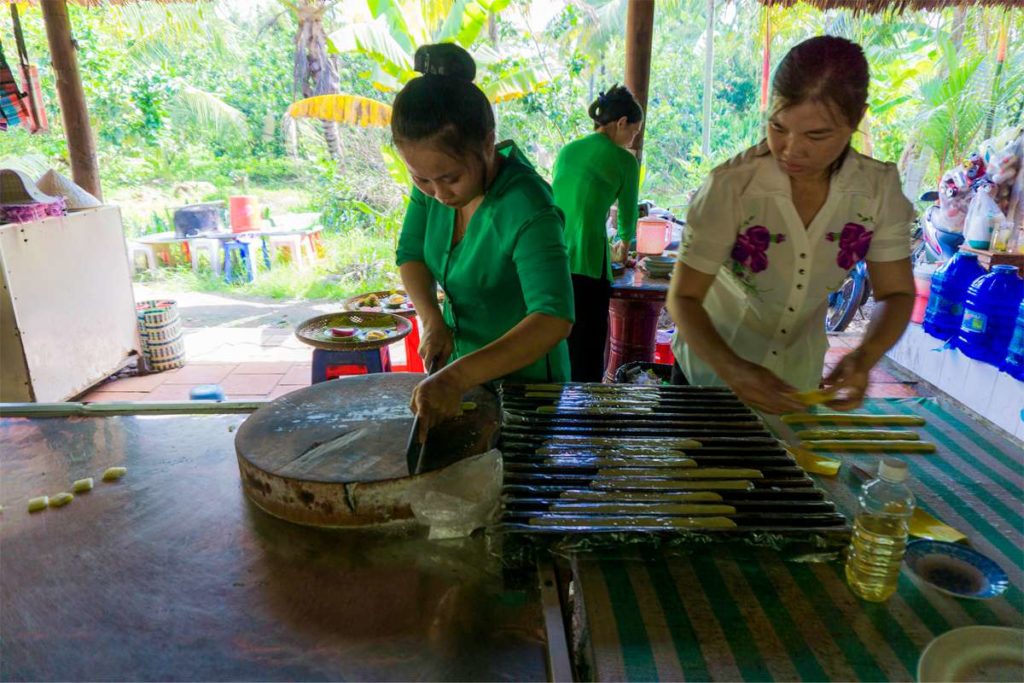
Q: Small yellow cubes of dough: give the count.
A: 4